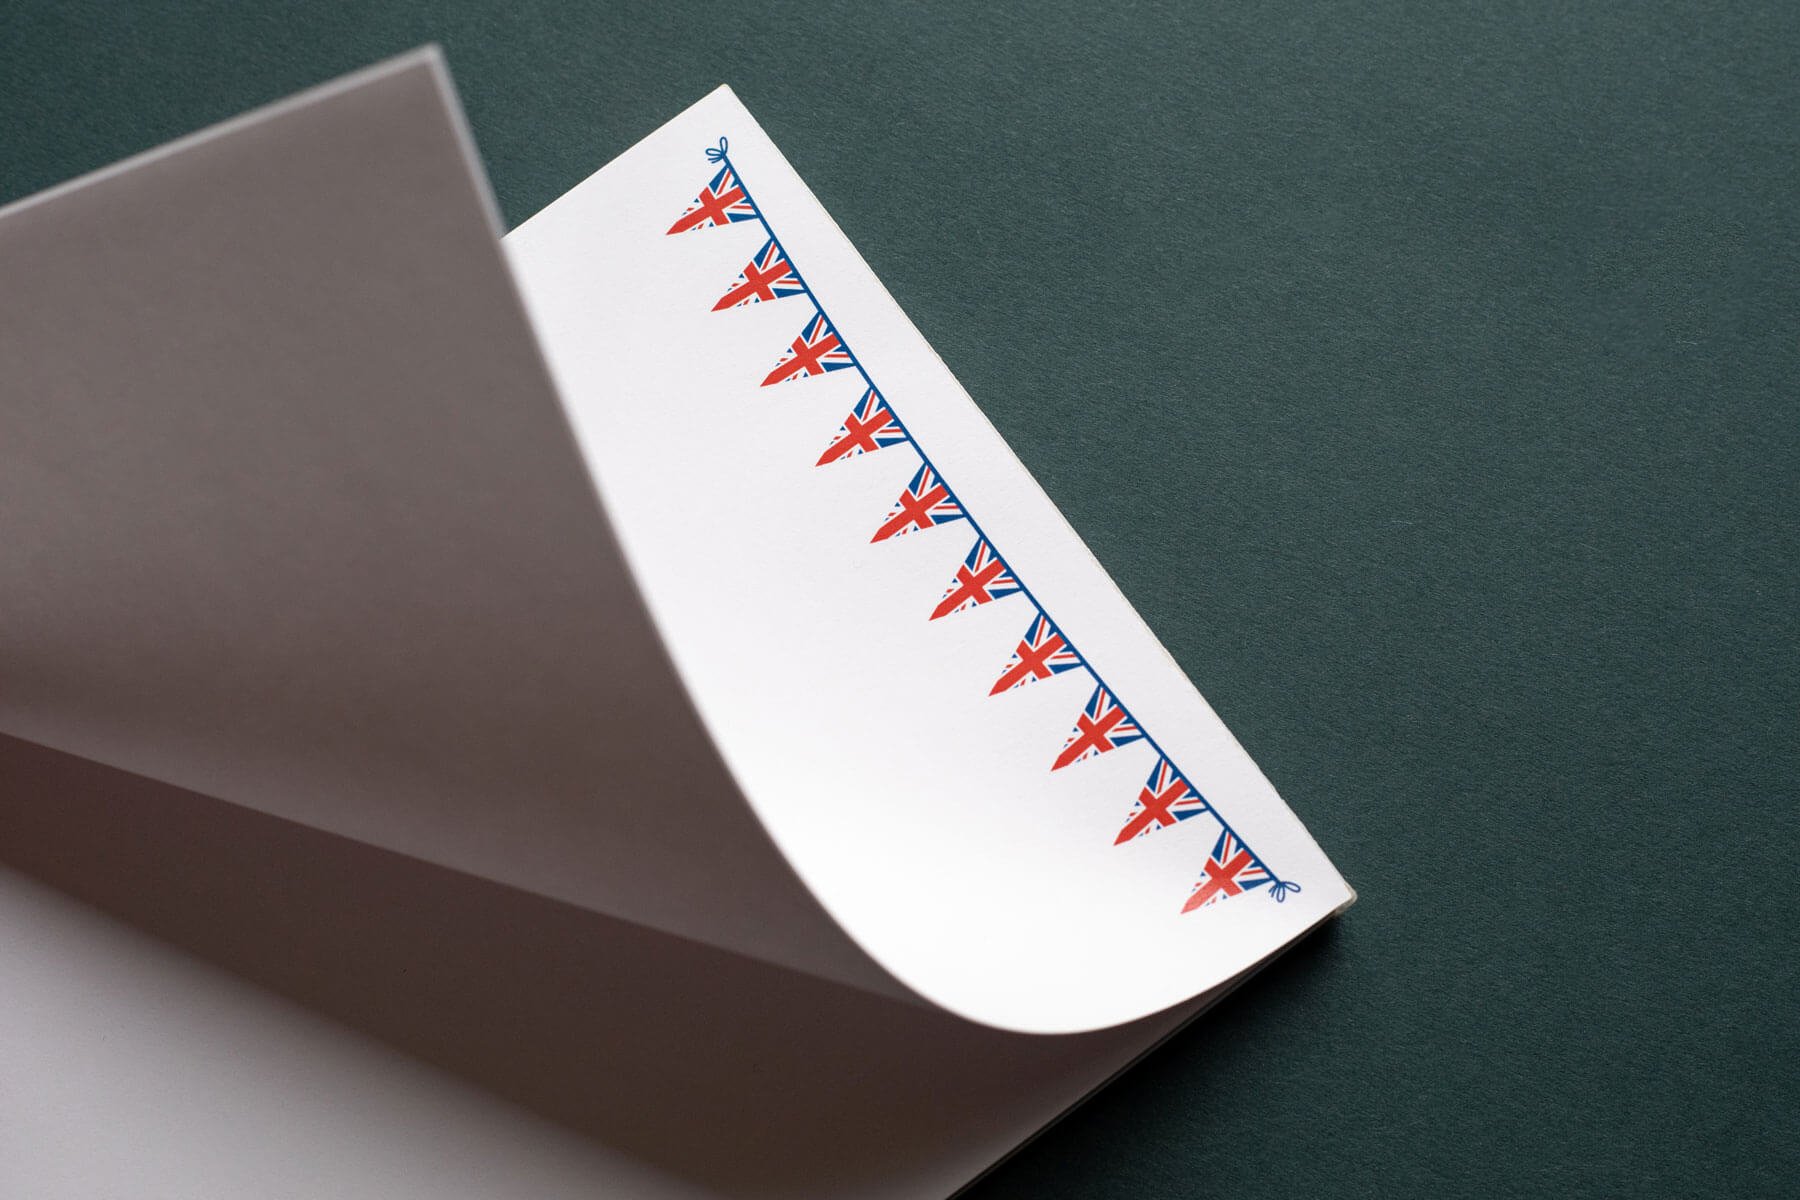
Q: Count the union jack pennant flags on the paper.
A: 10